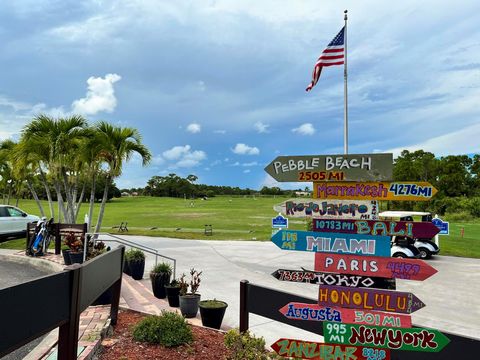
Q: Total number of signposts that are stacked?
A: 11